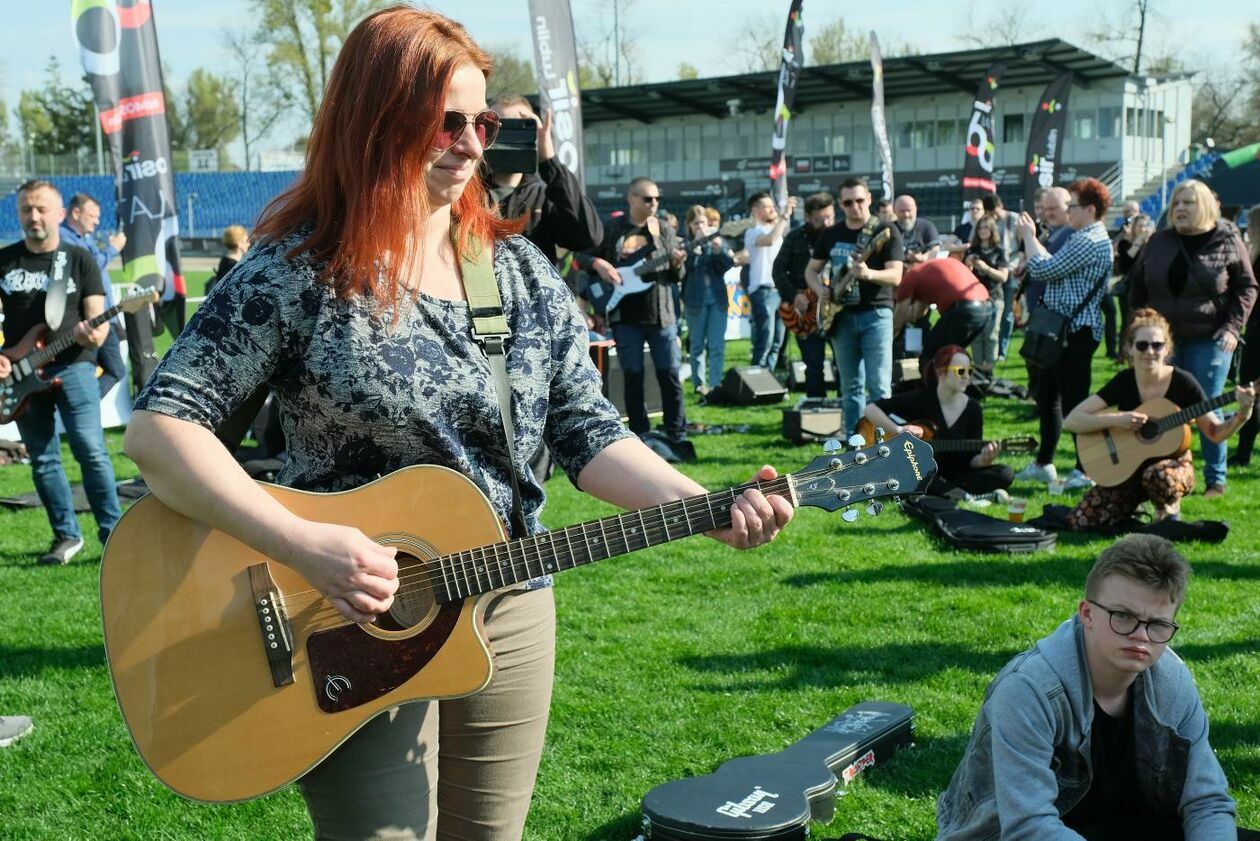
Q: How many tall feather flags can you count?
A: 6